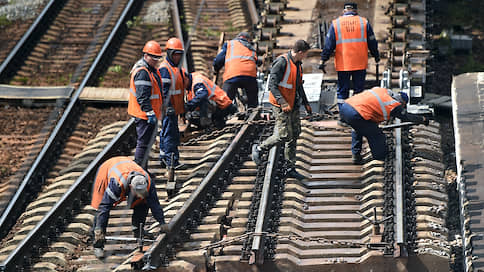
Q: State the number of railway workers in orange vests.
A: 8